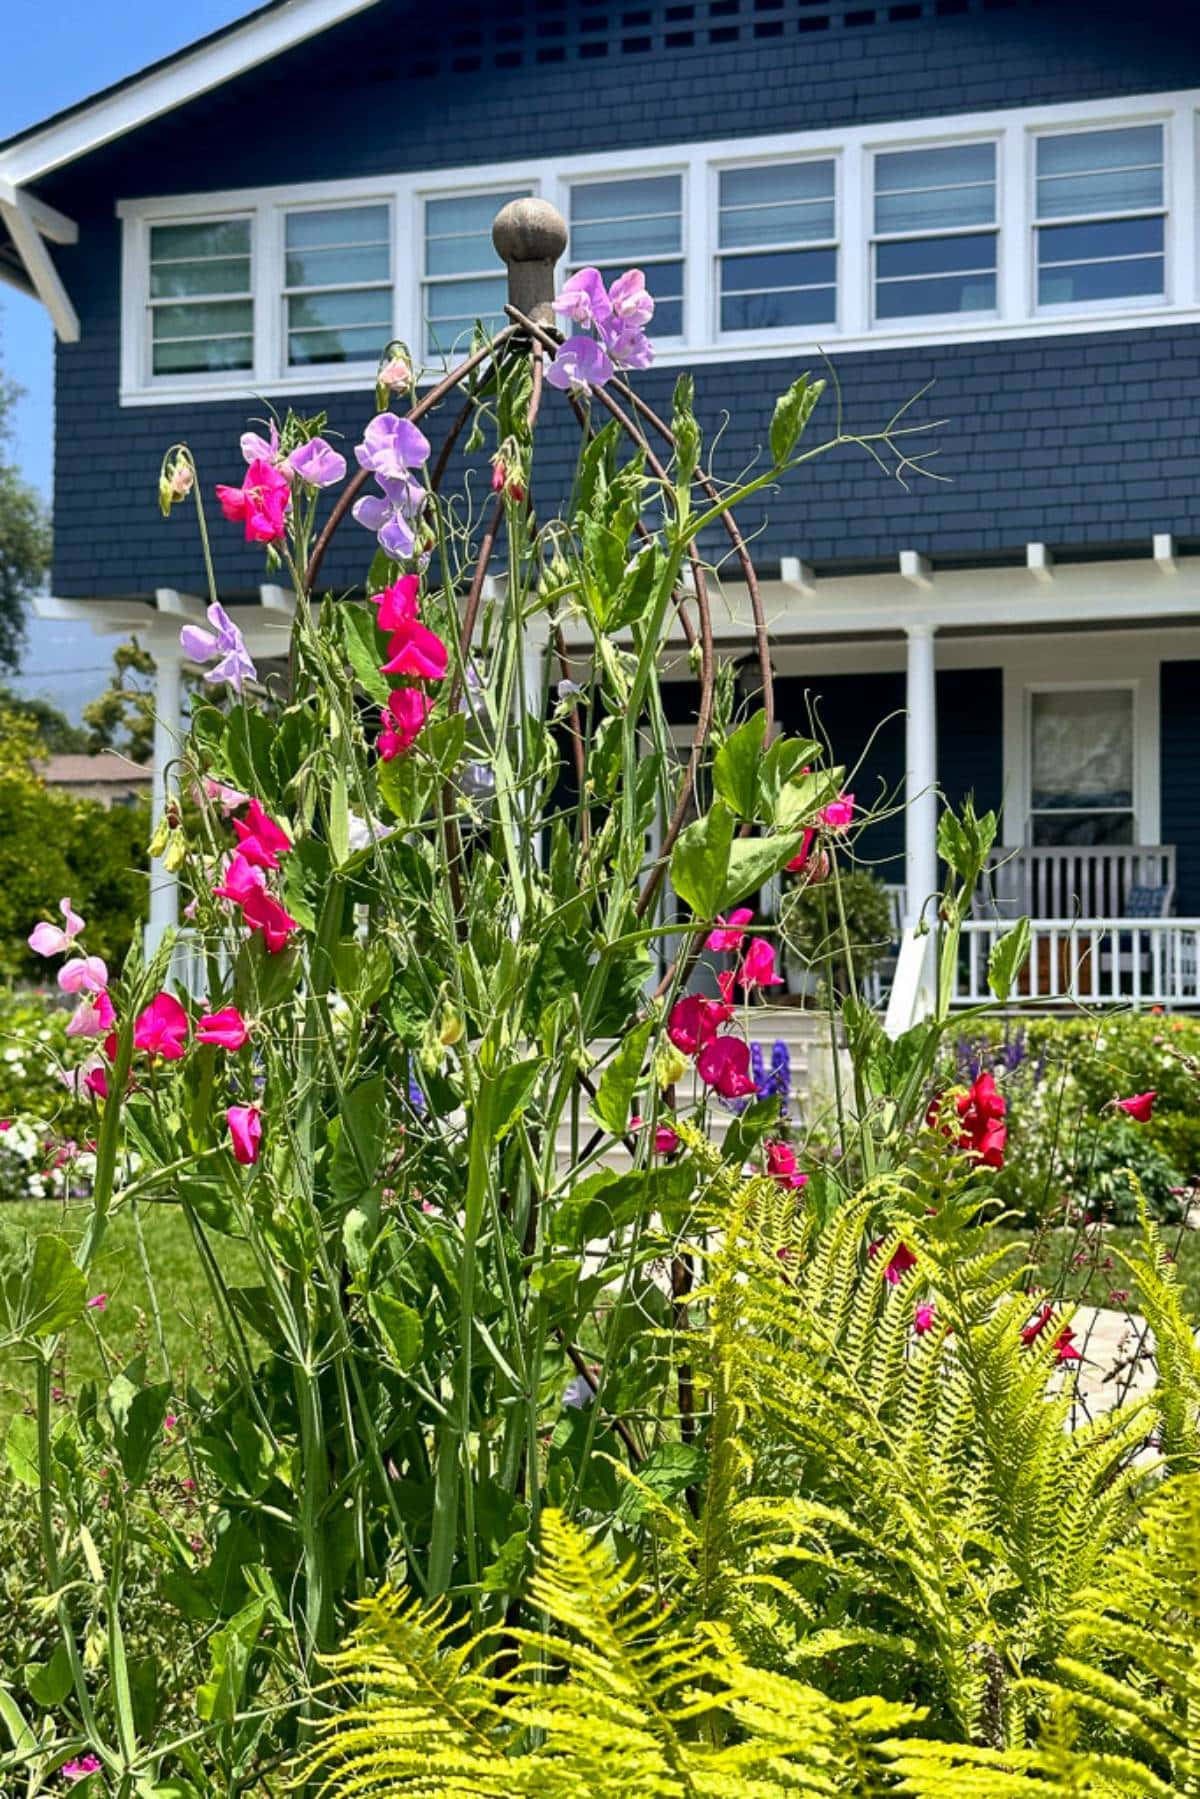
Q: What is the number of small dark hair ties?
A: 0